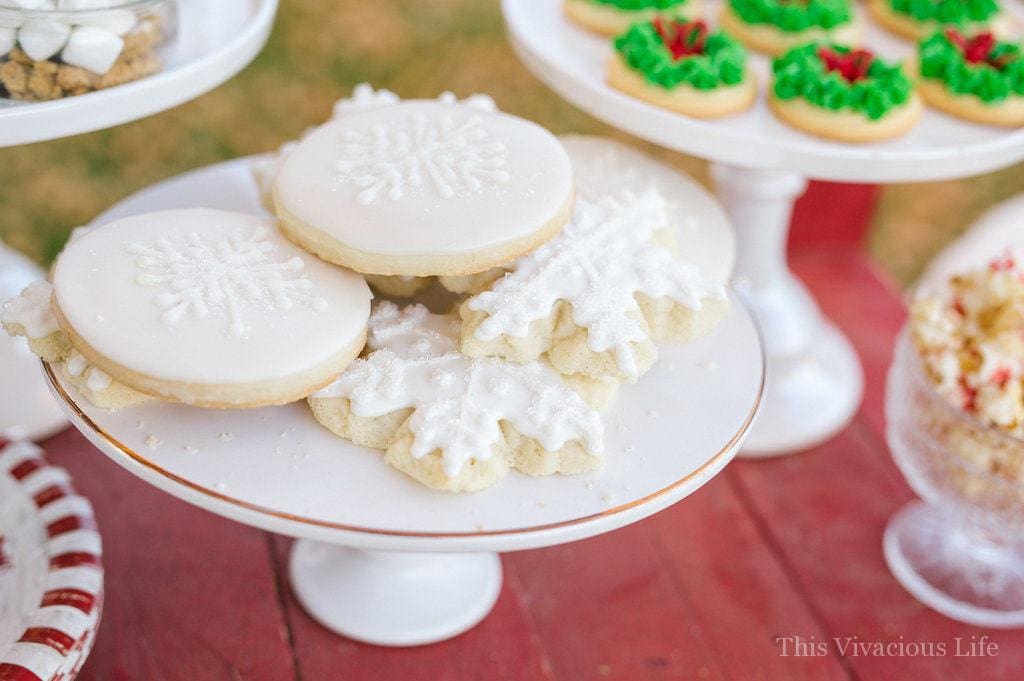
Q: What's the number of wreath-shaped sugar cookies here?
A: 6